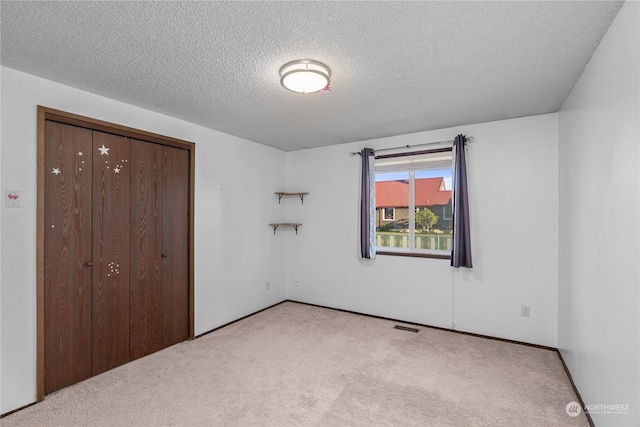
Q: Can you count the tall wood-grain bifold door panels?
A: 4